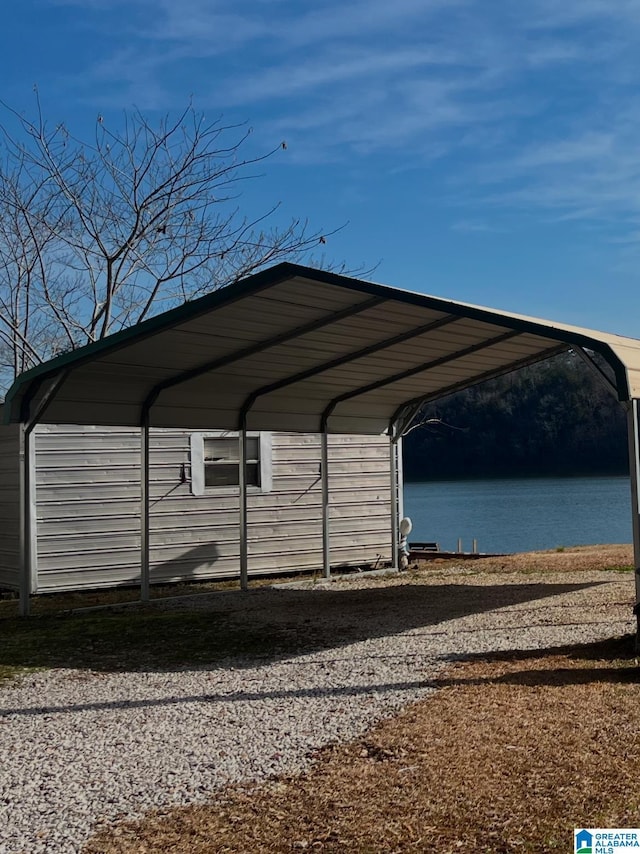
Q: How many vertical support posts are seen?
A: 6